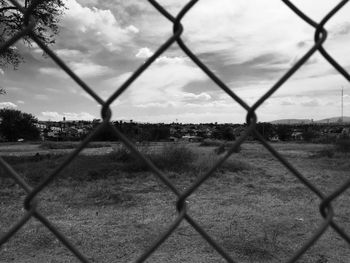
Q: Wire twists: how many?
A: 8